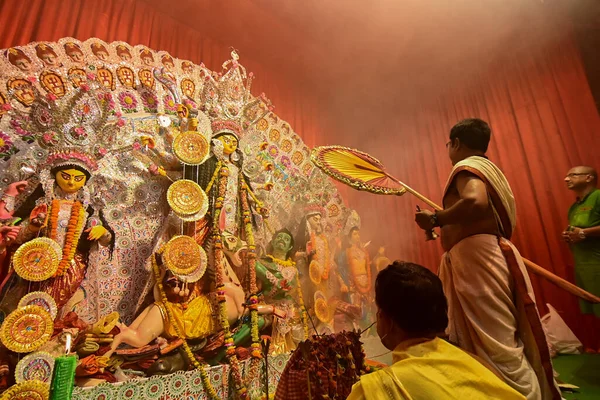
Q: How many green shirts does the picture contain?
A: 1